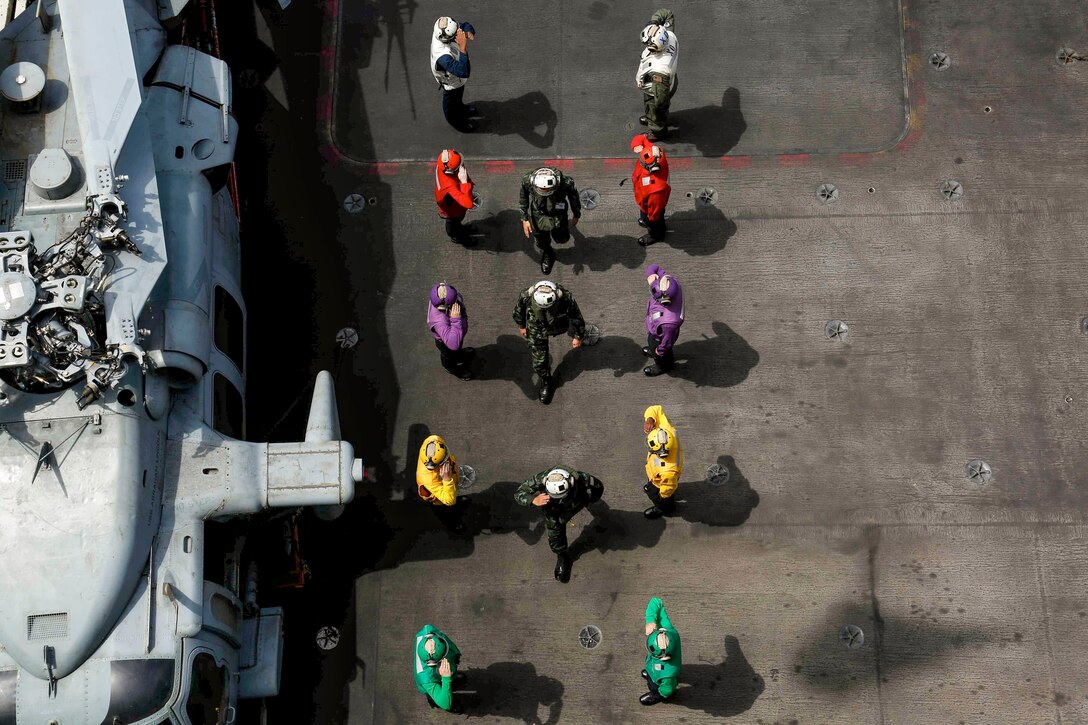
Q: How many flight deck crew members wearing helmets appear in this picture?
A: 13